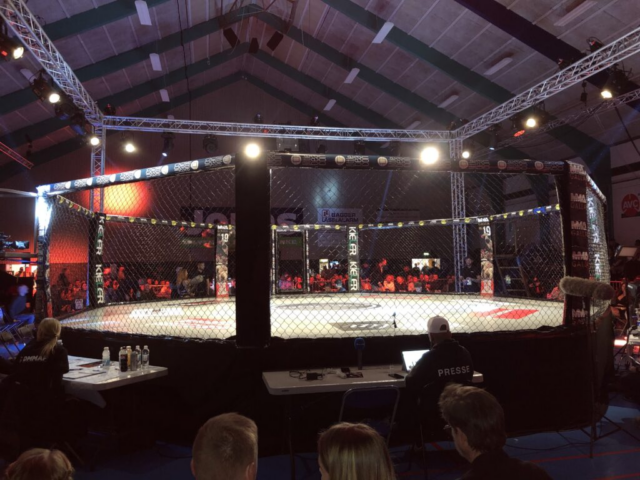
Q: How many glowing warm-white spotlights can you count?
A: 9